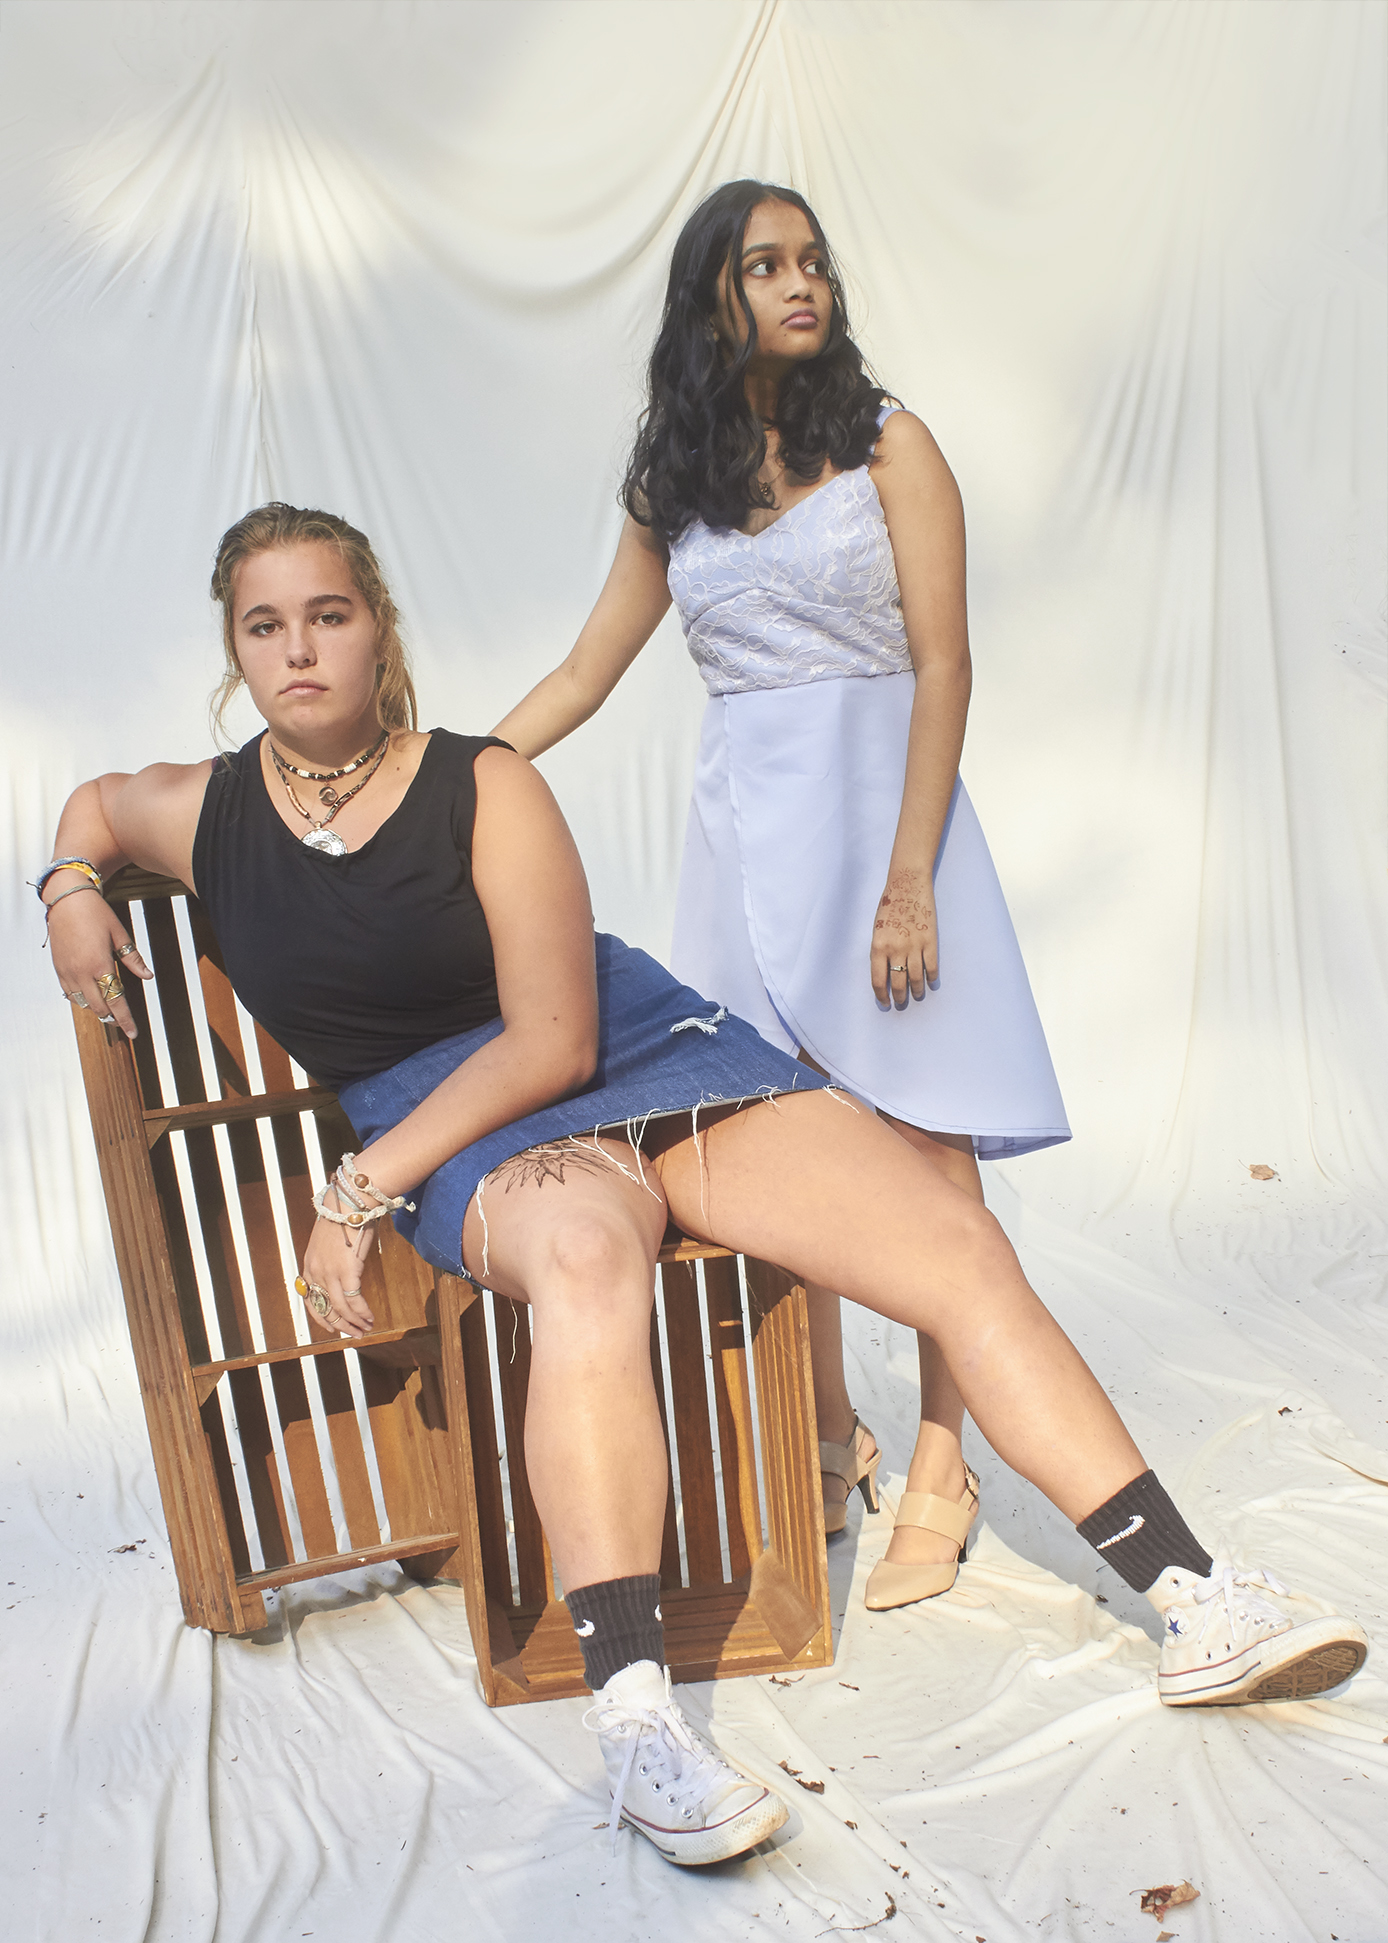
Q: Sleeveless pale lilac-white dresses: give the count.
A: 1